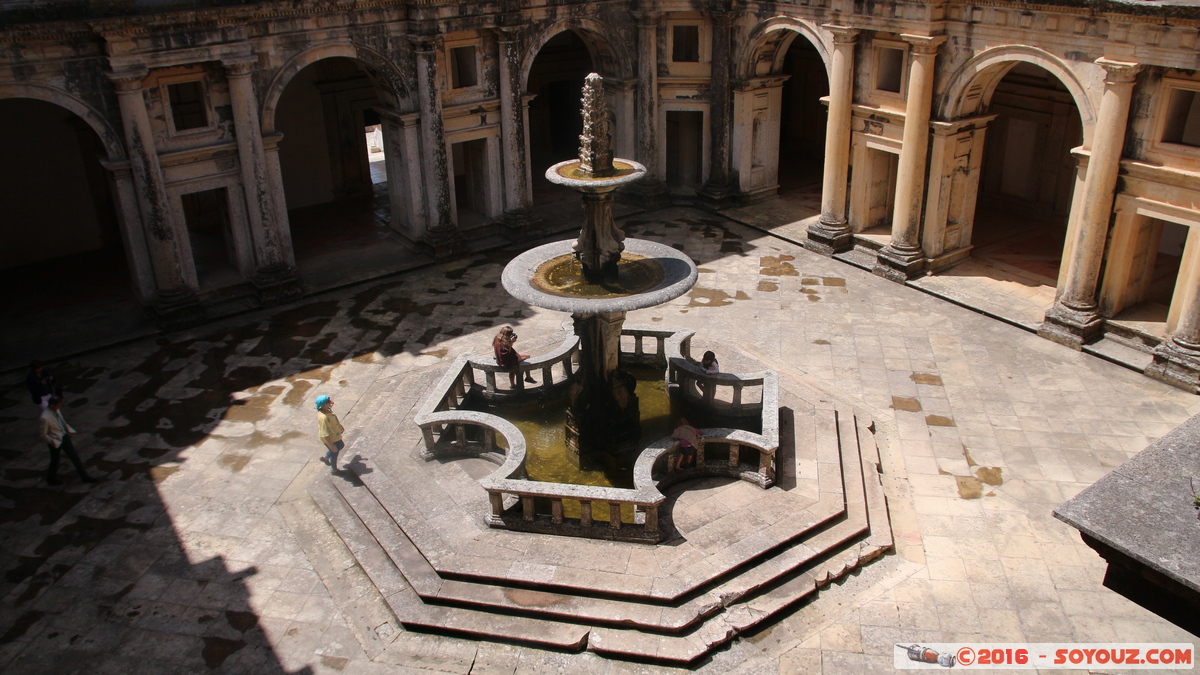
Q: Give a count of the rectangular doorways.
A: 5